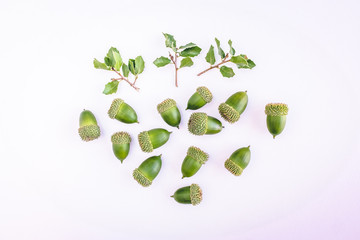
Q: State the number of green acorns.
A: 13